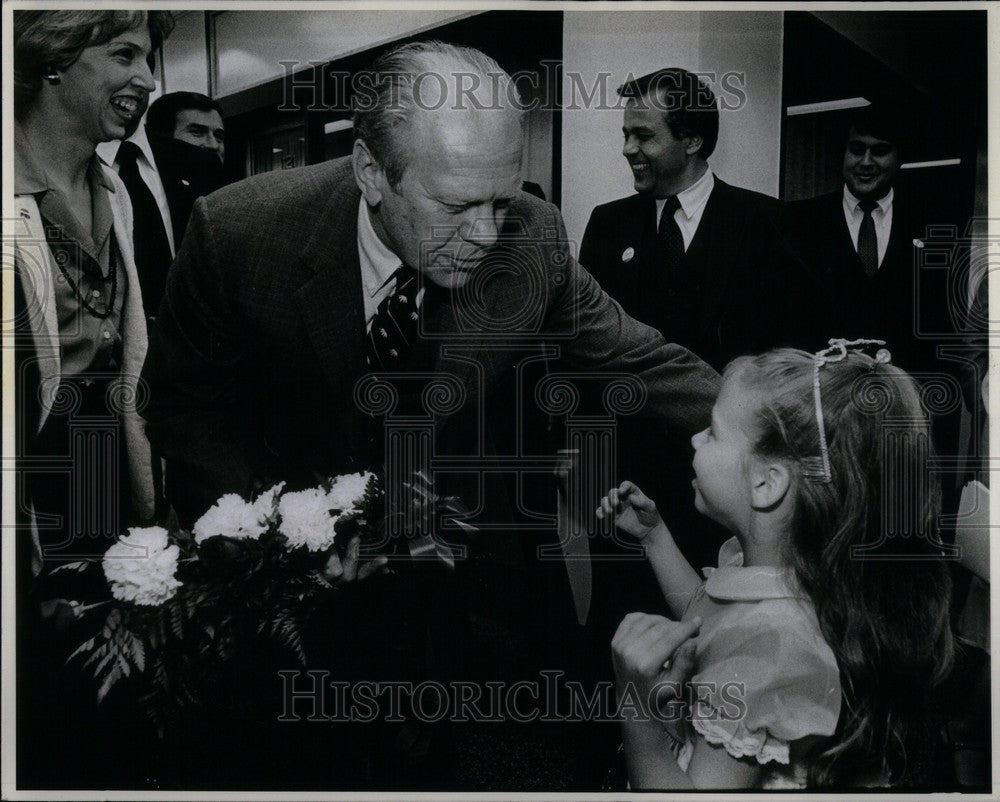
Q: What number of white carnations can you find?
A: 4